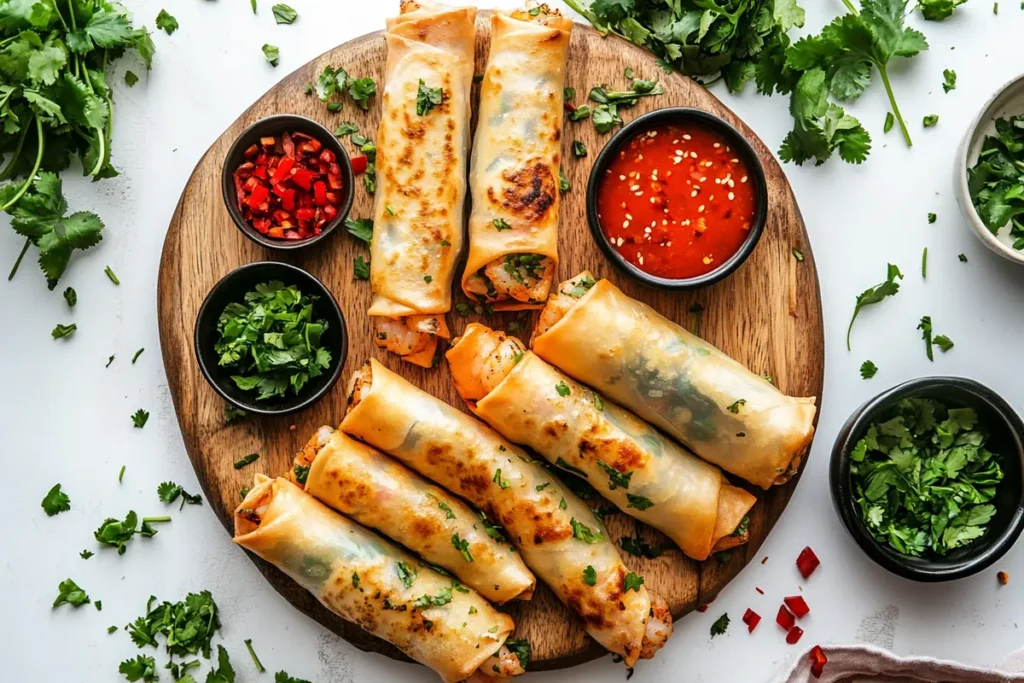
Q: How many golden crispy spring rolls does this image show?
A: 7